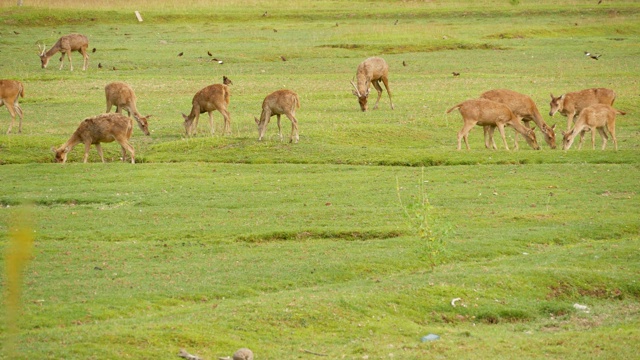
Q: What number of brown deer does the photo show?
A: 11